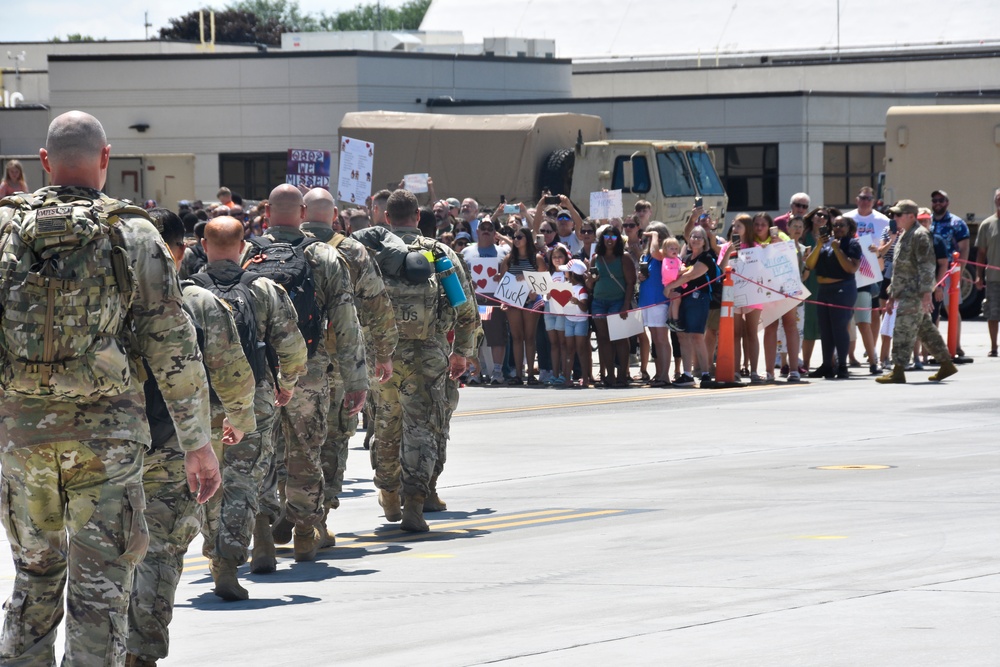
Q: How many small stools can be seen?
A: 0